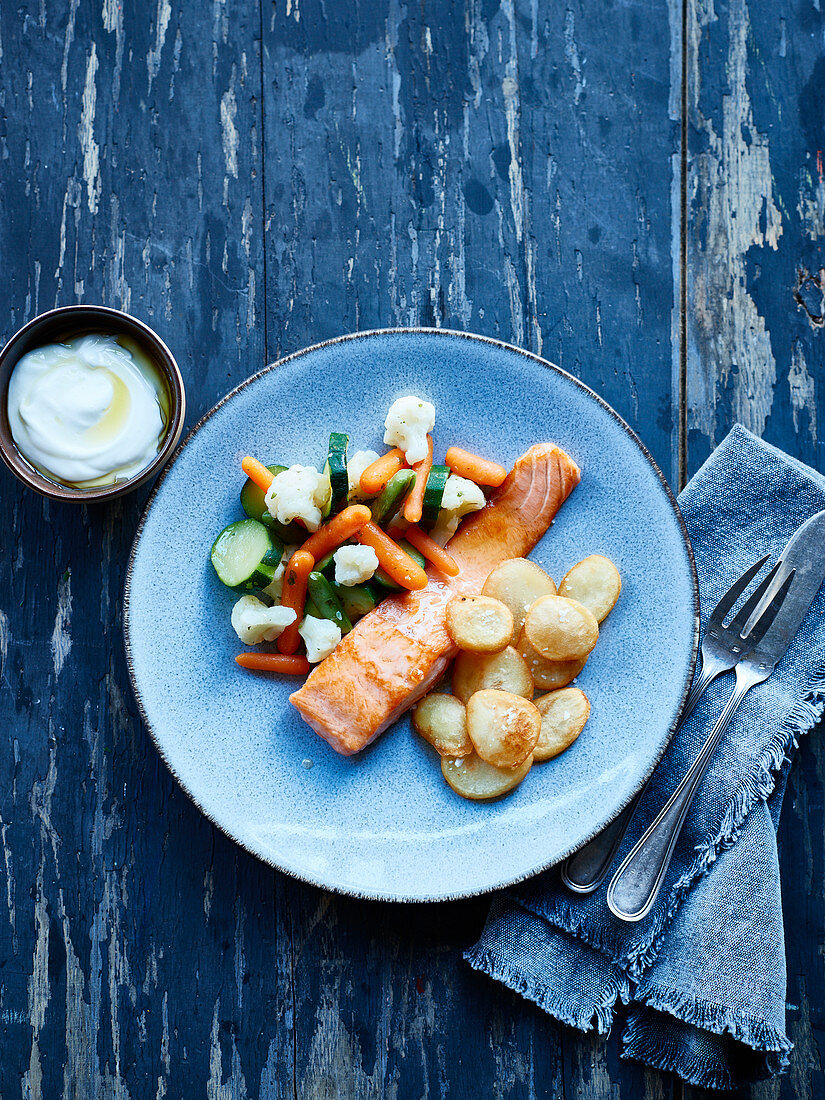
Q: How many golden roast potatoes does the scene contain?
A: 10